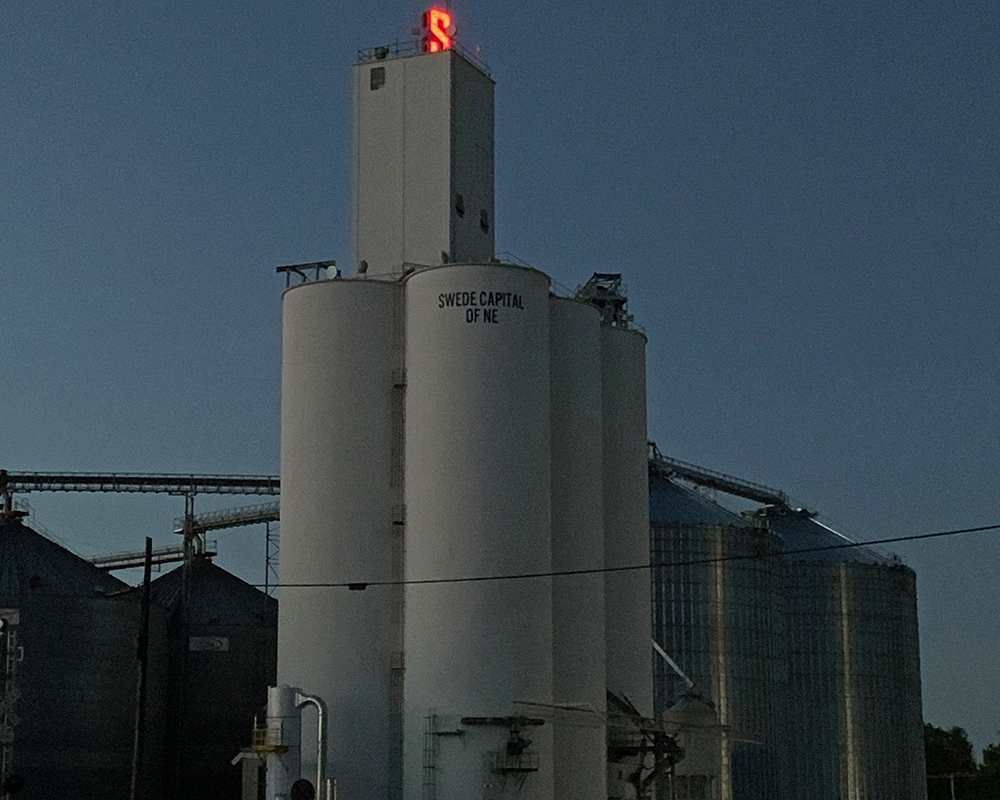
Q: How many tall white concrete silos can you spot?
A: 4